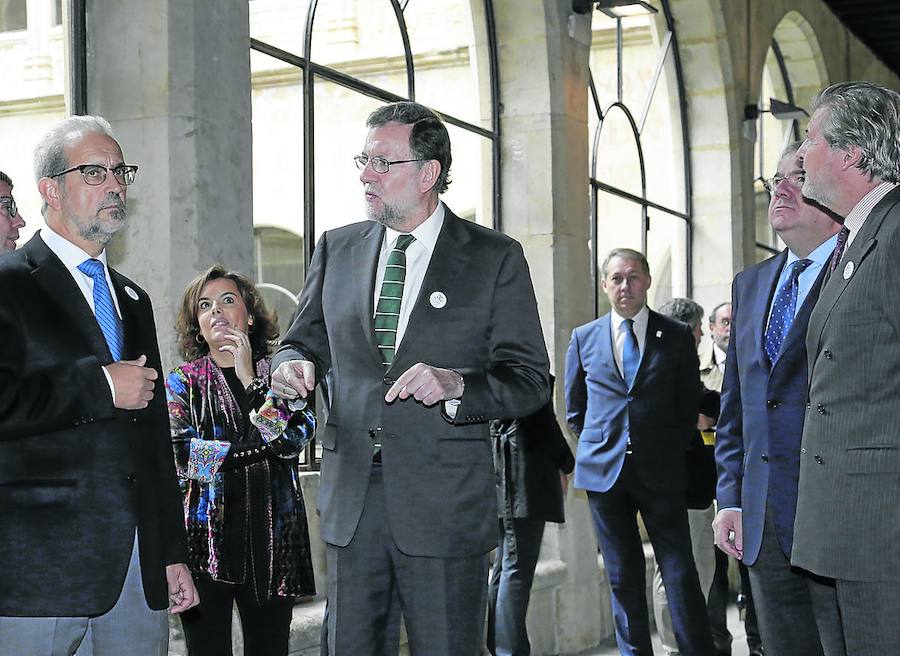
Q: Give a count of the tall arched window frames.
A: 3